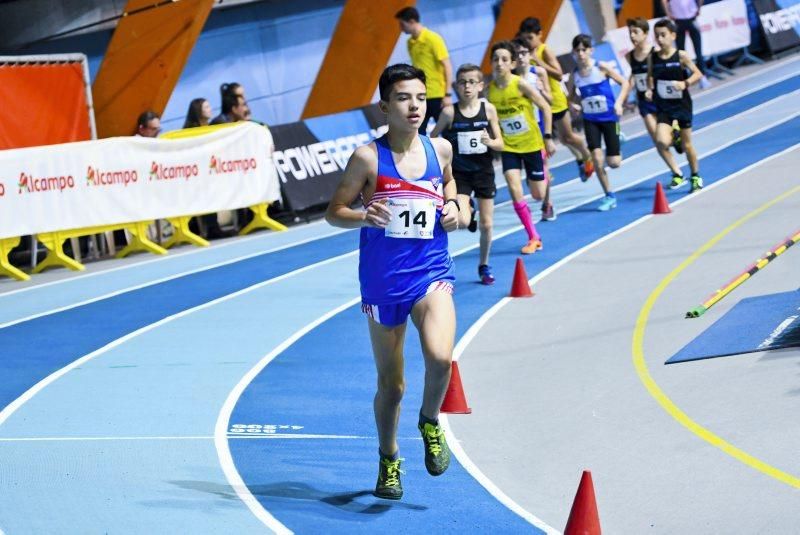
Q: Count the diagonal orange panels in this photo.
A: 4